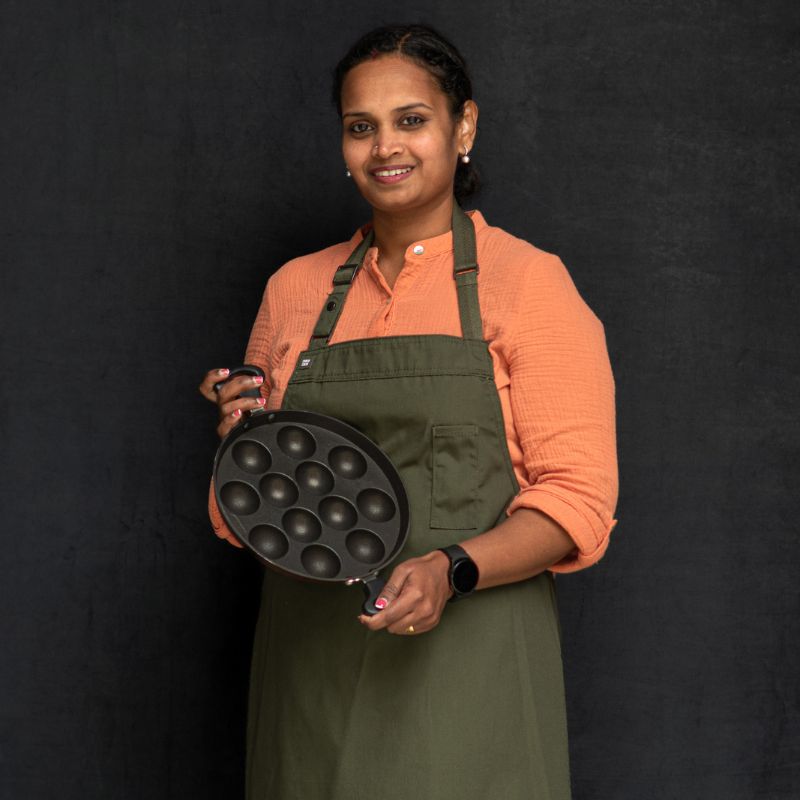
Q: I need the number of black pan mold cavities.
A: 12